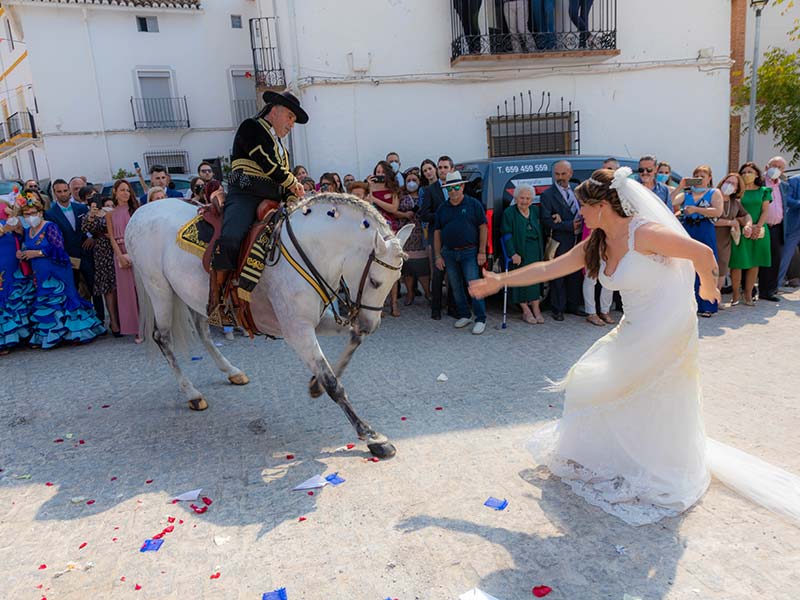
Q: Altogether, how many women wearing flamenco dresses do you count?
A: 2